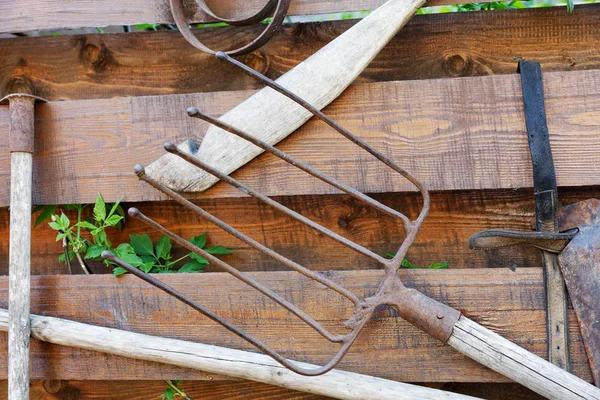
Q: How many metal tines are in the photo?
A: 6